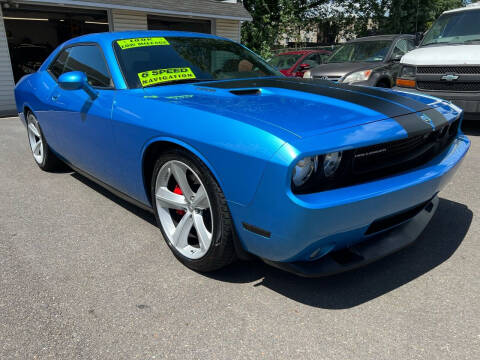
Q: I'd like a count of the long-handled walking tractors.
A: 0